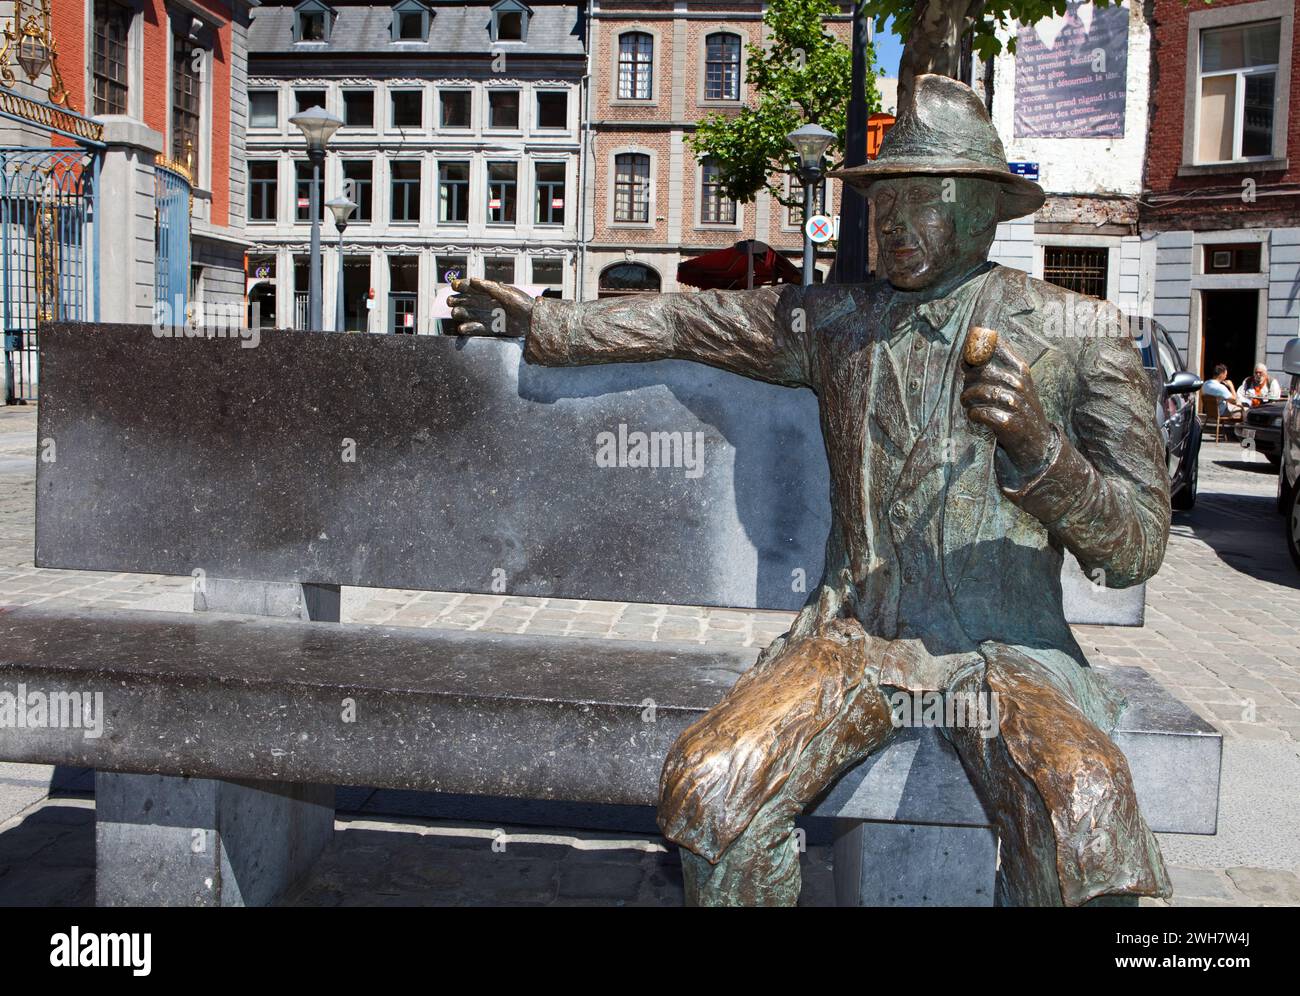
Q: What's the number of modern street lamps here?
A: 3